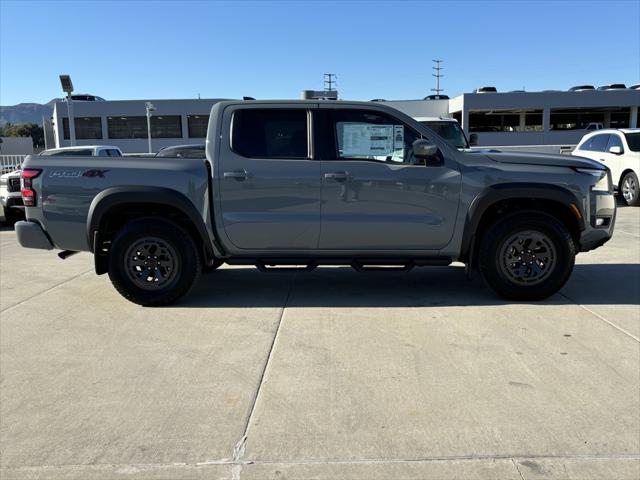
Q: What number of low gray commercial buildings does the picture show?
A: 2